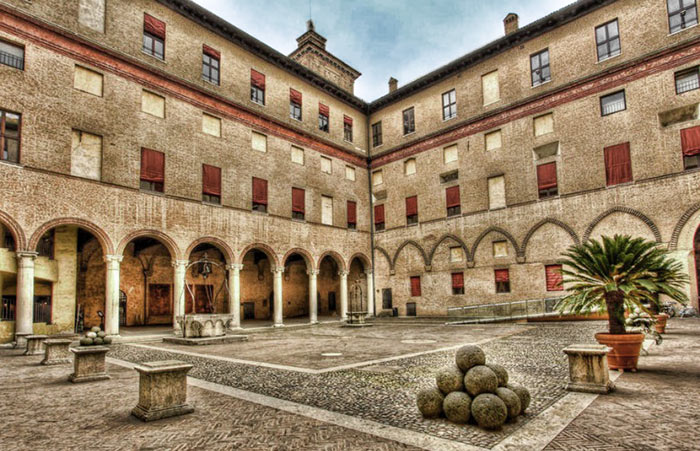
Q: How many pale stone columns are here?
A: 8